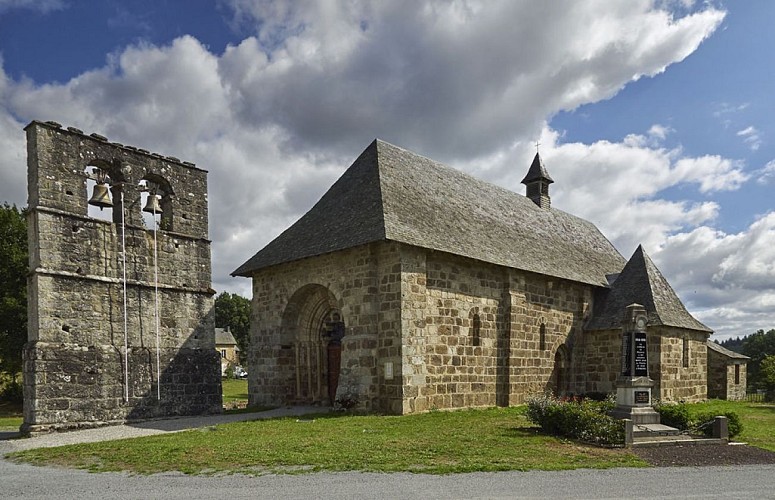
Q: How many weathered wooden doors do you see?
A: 1